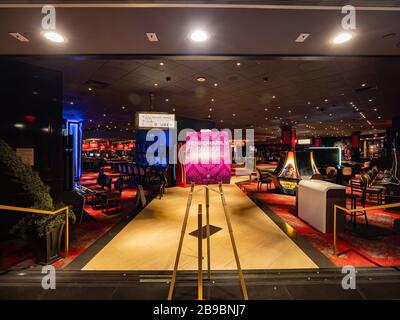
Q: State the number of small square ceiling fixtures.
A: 3